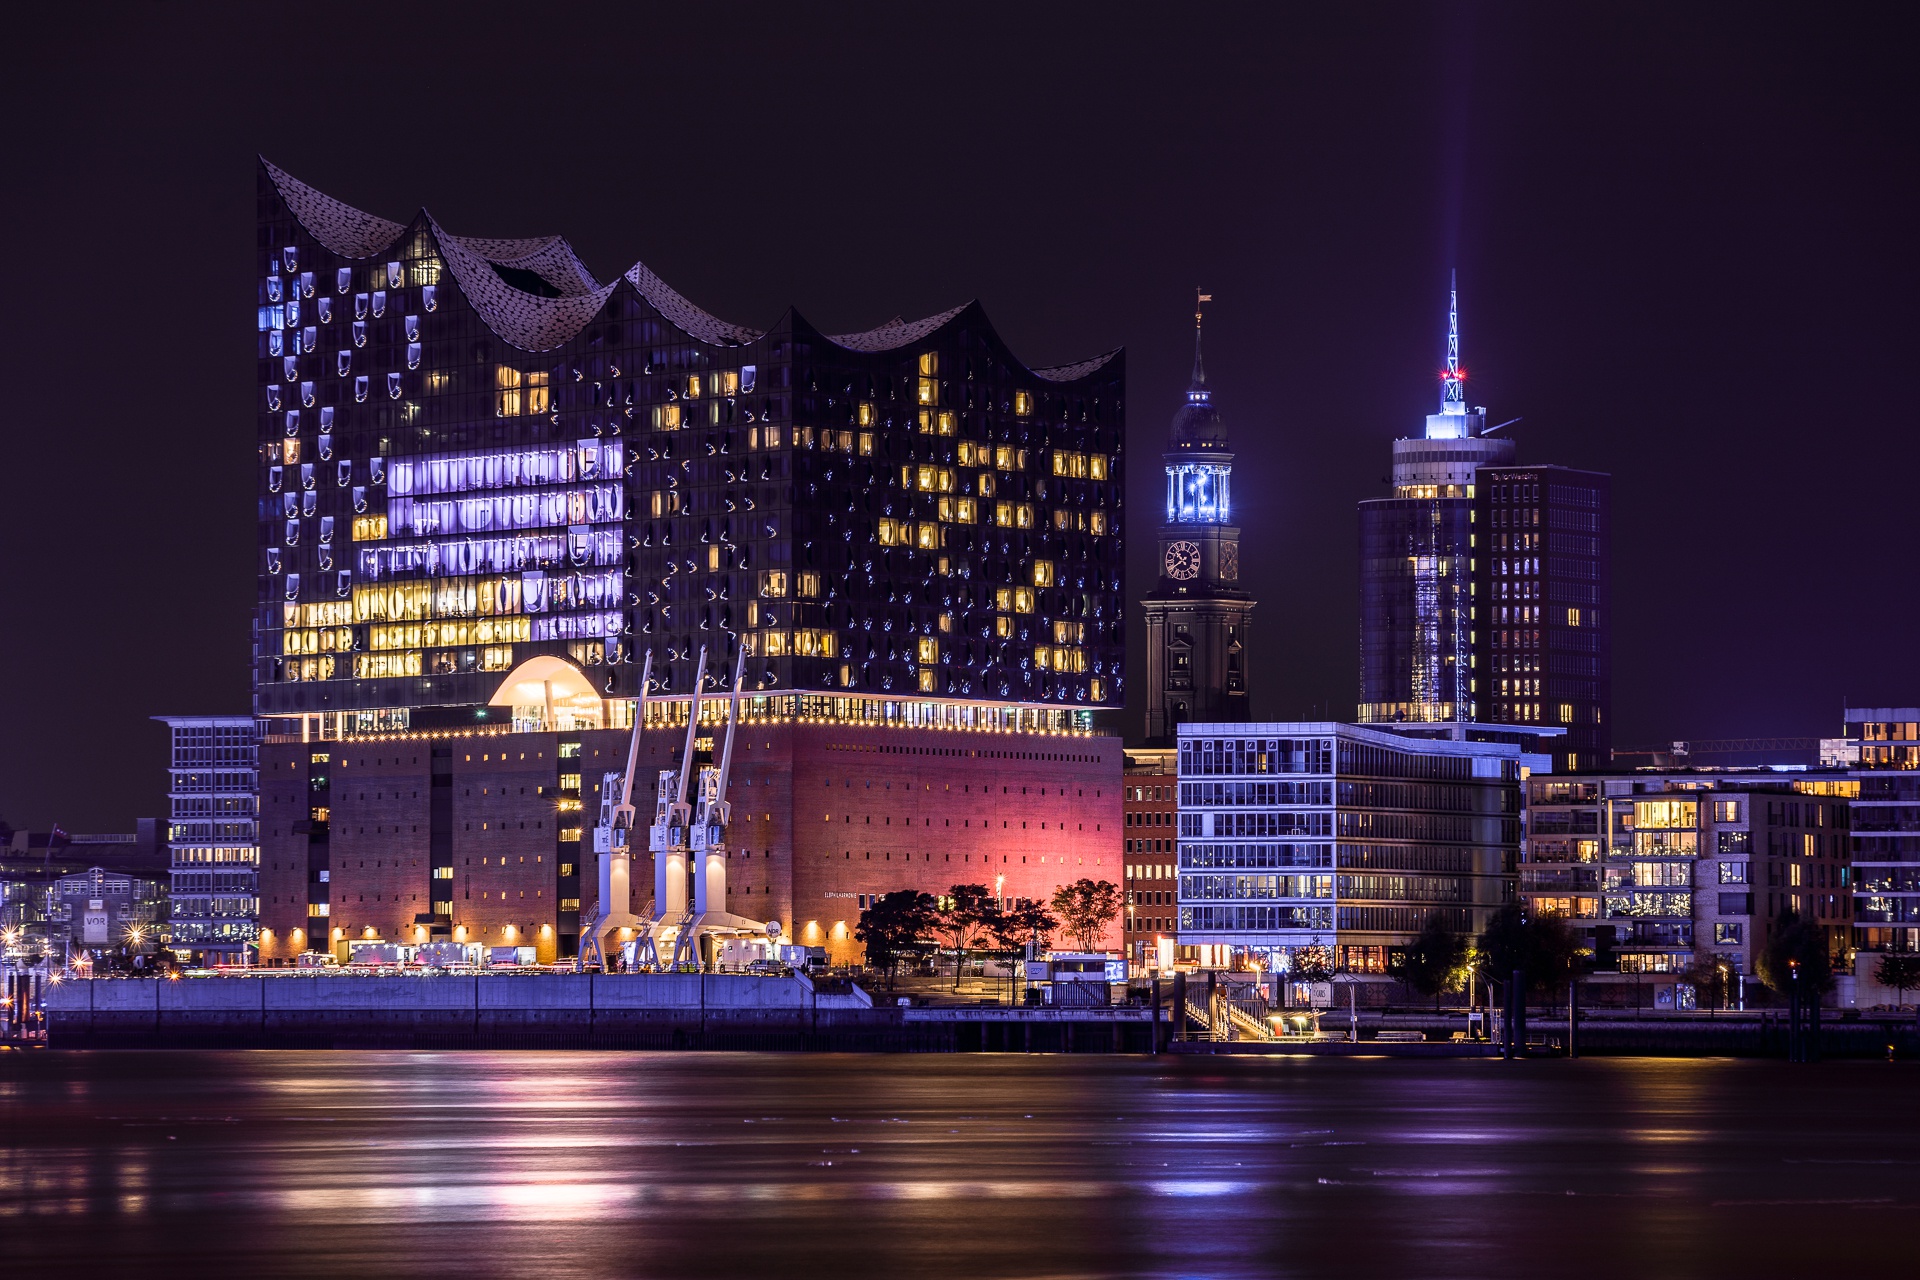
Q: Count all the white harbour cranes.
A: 3